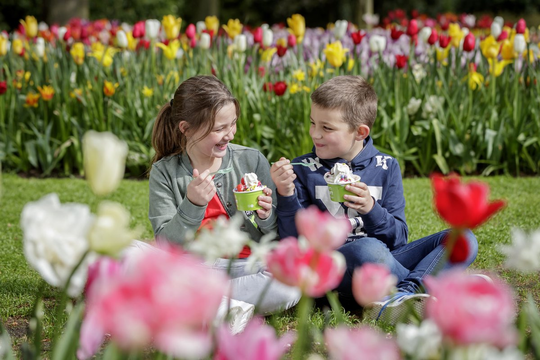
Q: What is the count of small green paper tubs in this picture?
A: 2